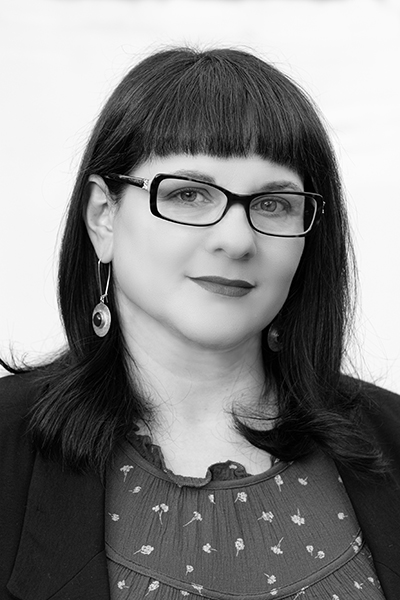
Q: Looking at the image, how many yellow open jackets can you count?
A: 0